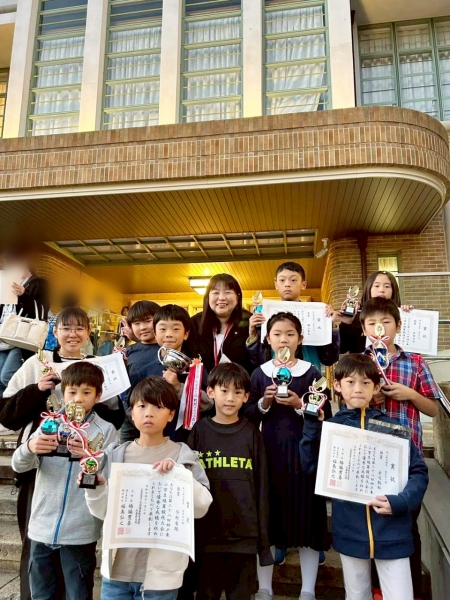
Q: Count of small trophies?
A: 11